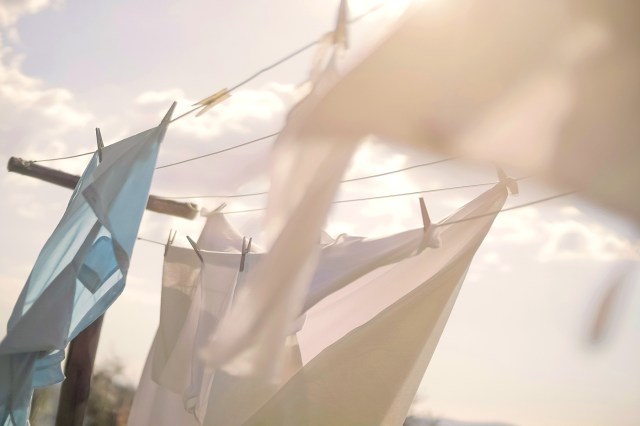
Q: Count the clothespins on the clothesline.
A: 10